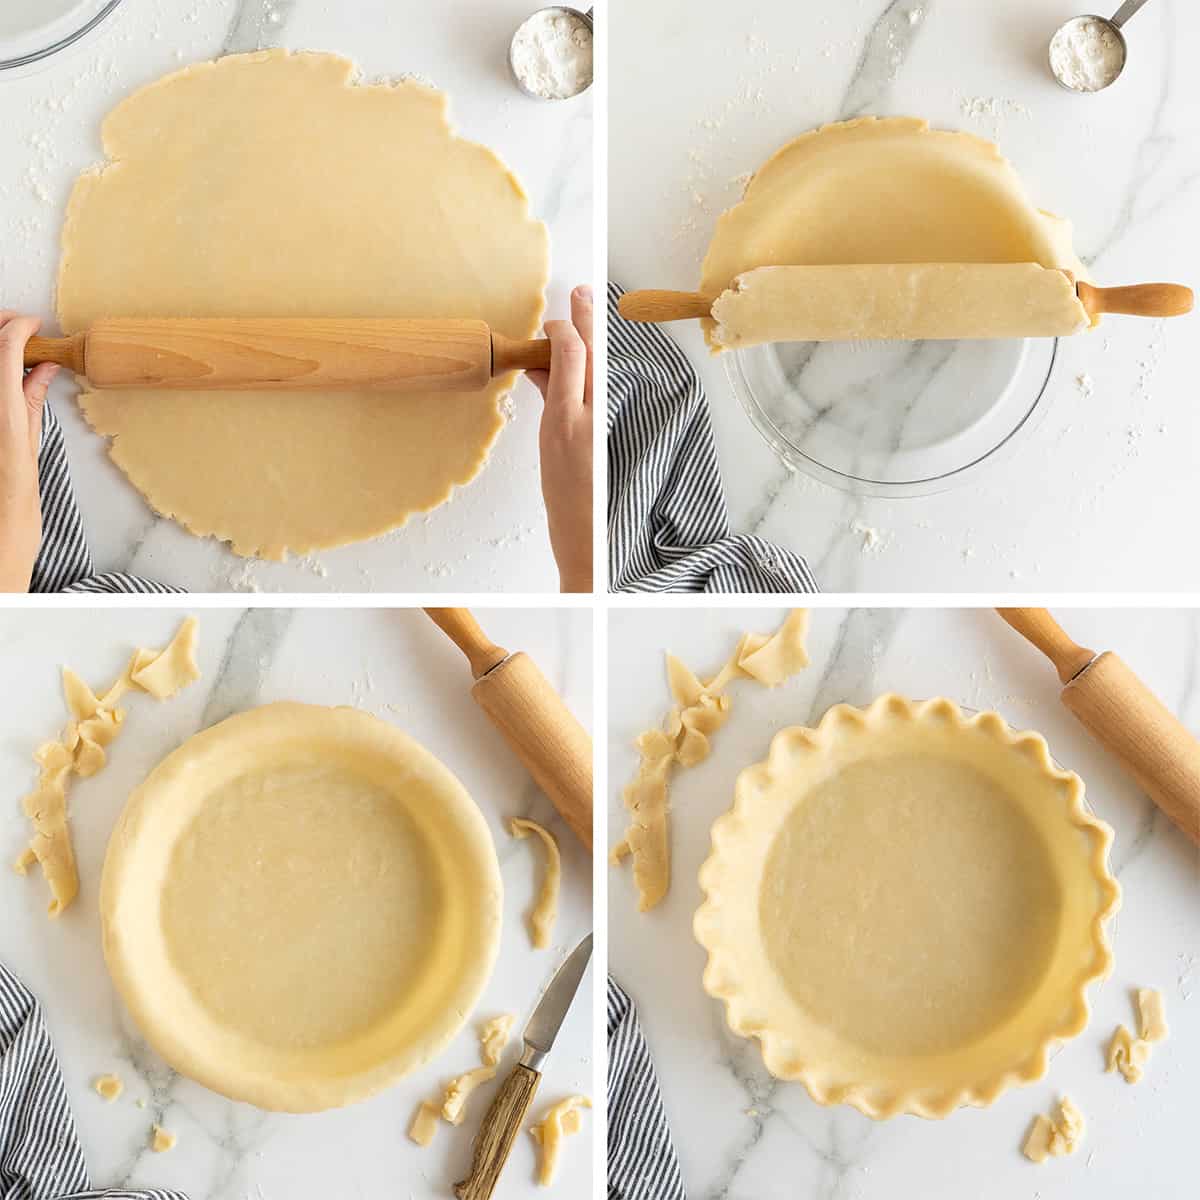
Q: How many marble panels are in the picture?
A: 4